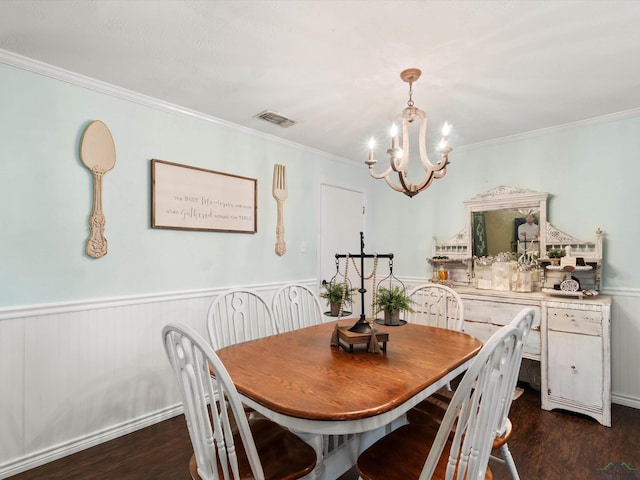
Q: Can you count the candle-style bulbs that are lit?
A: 5